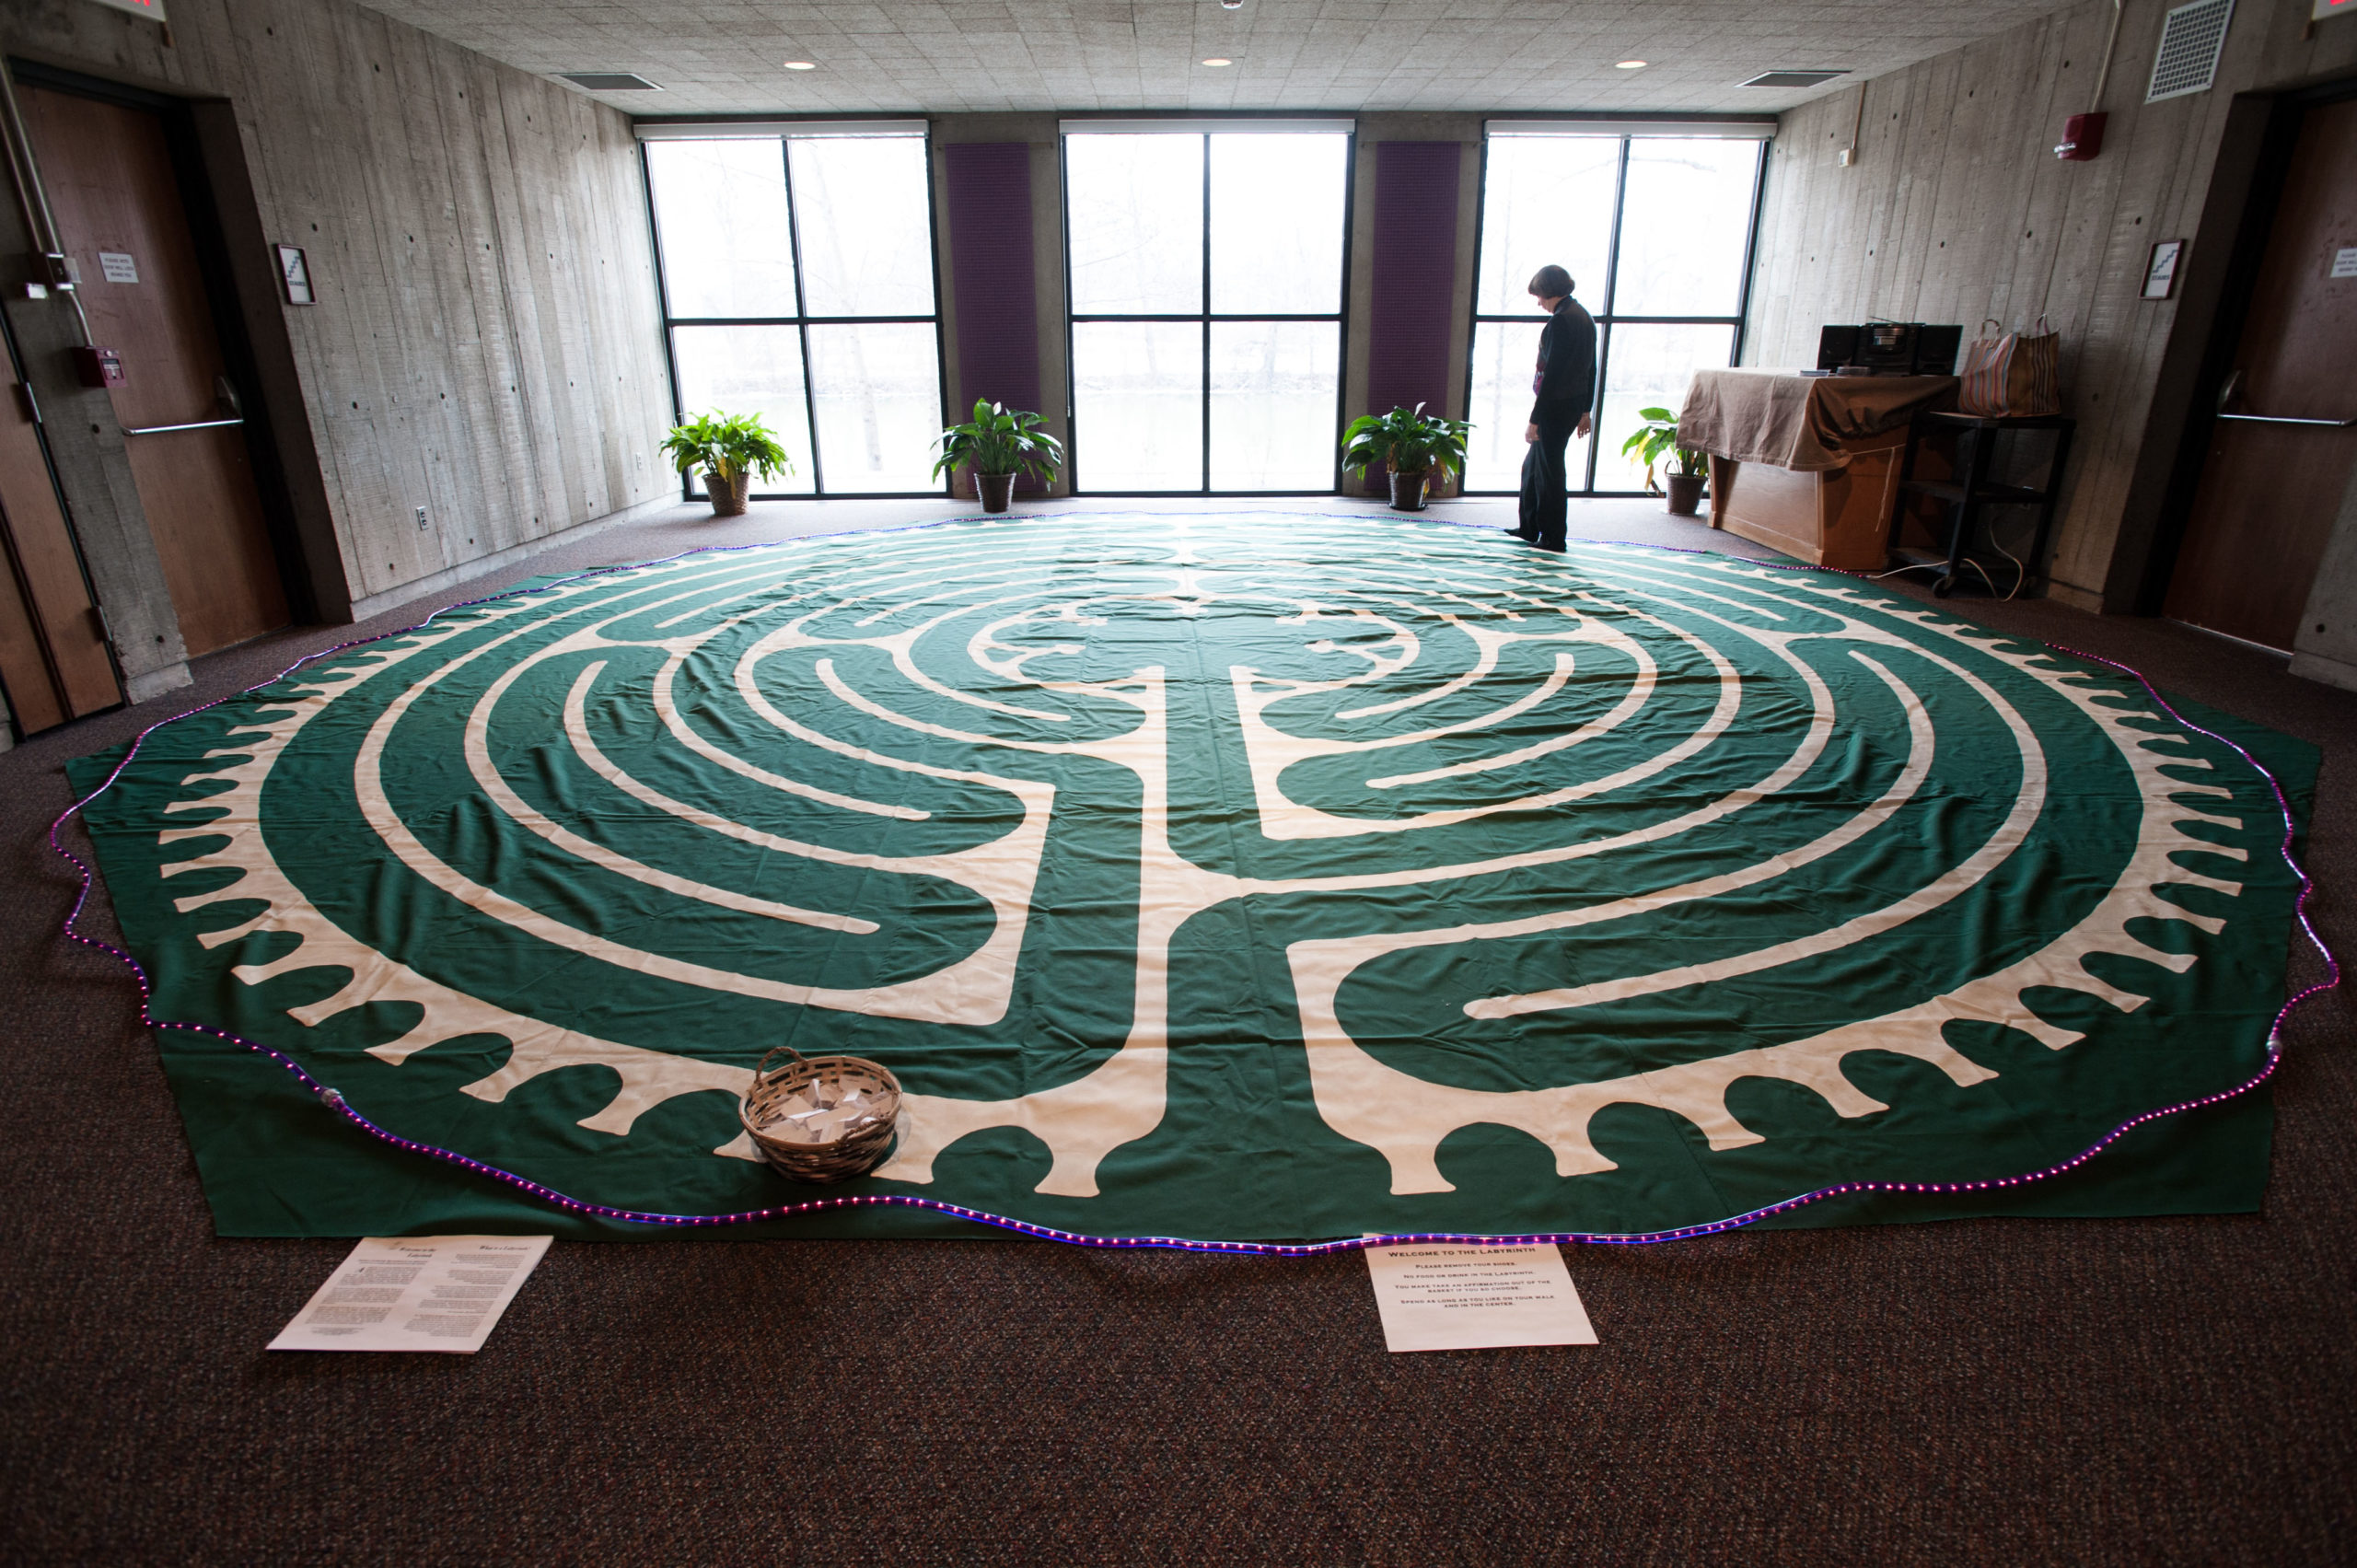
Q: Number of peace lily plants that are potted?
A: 4